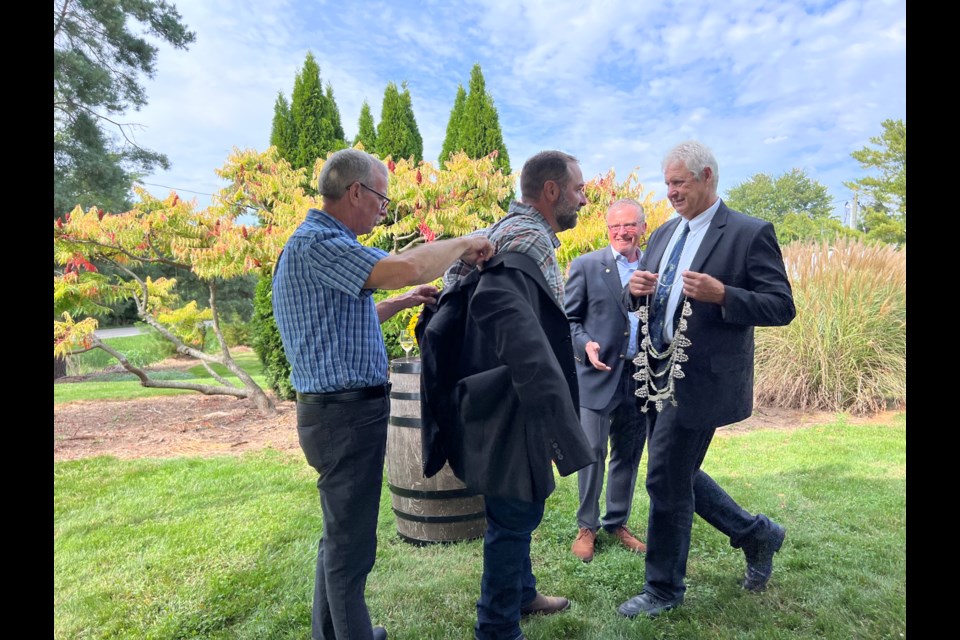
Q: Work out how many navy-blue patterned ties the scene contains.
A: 1